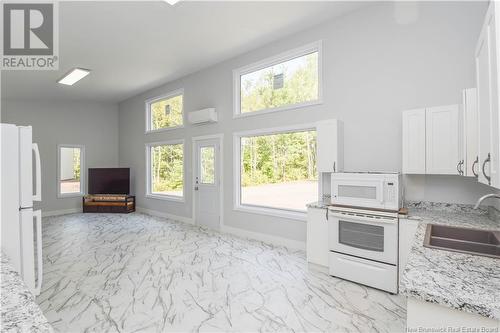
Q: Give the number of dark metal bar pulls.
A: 6